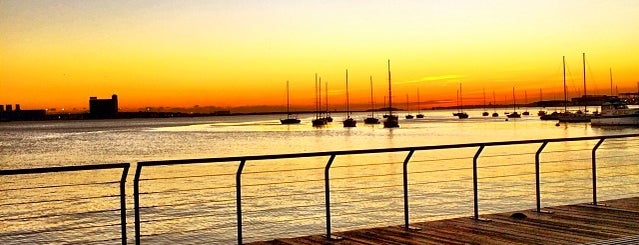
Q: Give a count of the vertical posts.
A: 8